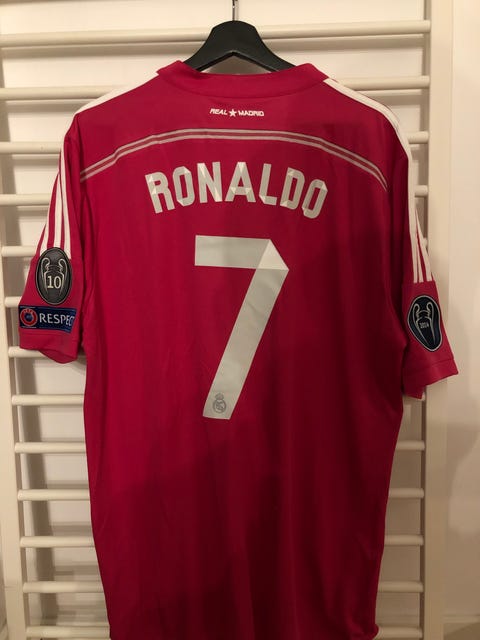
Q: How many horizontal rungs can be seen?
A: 13